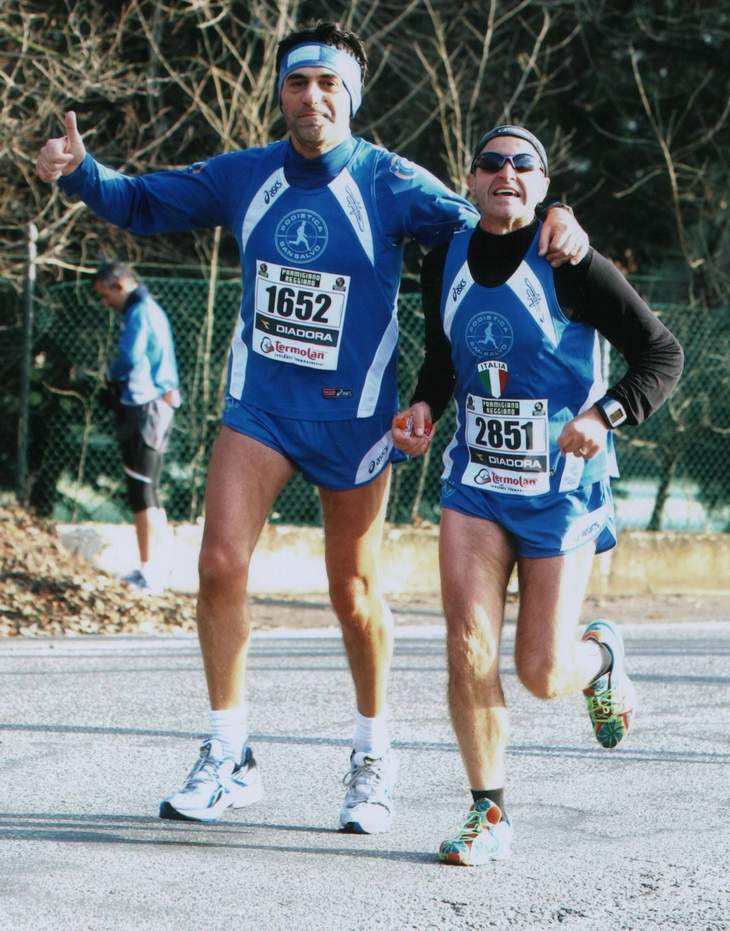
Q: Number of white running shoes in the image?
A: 2